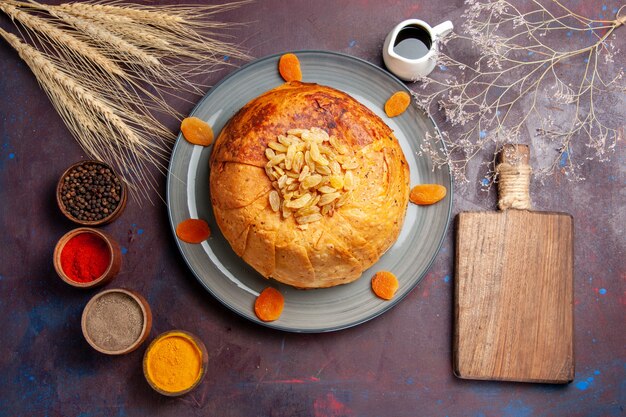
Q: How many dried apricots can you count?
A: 7